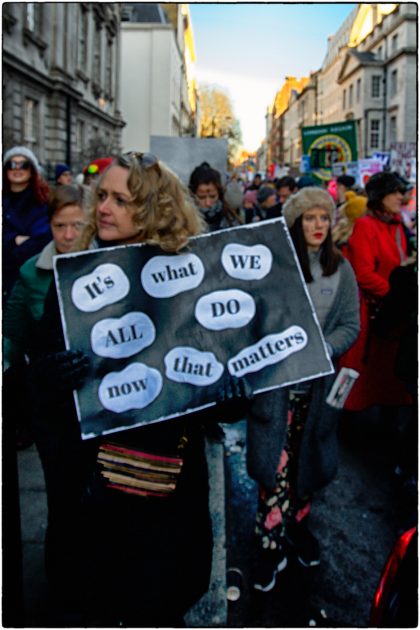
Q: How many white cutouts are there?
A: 8